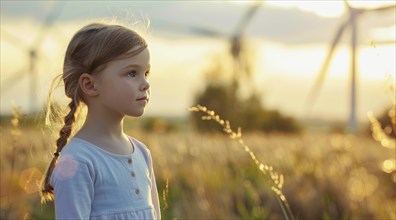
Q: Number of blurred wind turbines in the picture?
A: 3